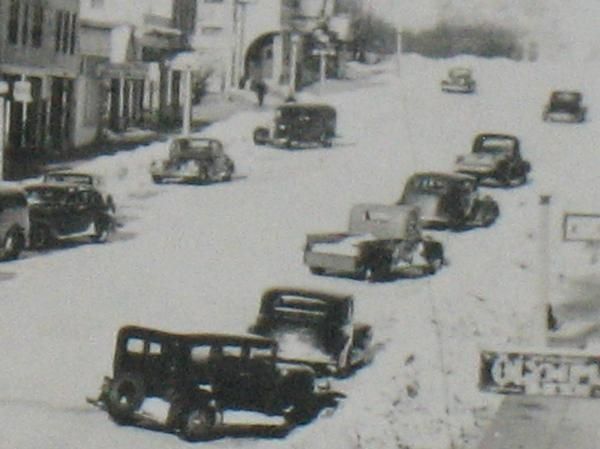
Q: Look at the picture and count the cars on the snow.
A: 12